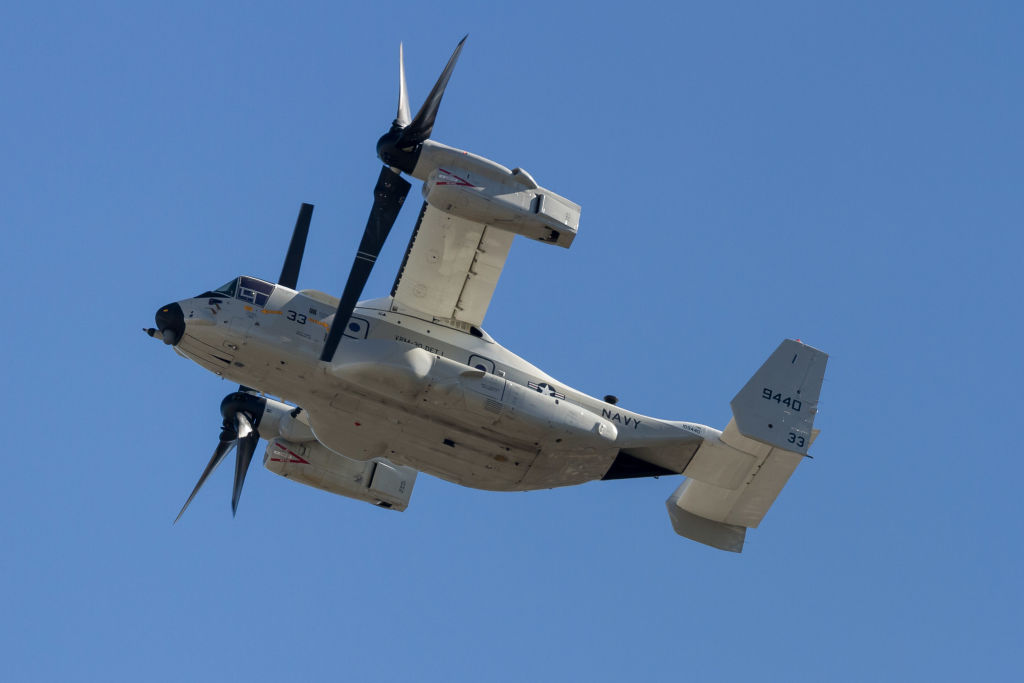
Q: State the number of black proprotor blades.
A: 6